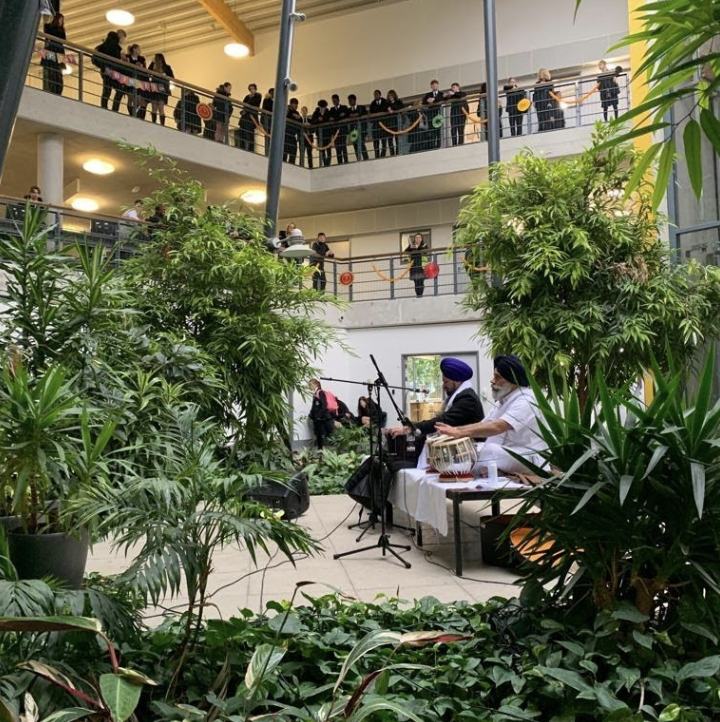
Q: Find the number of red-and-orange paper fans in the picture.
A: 2